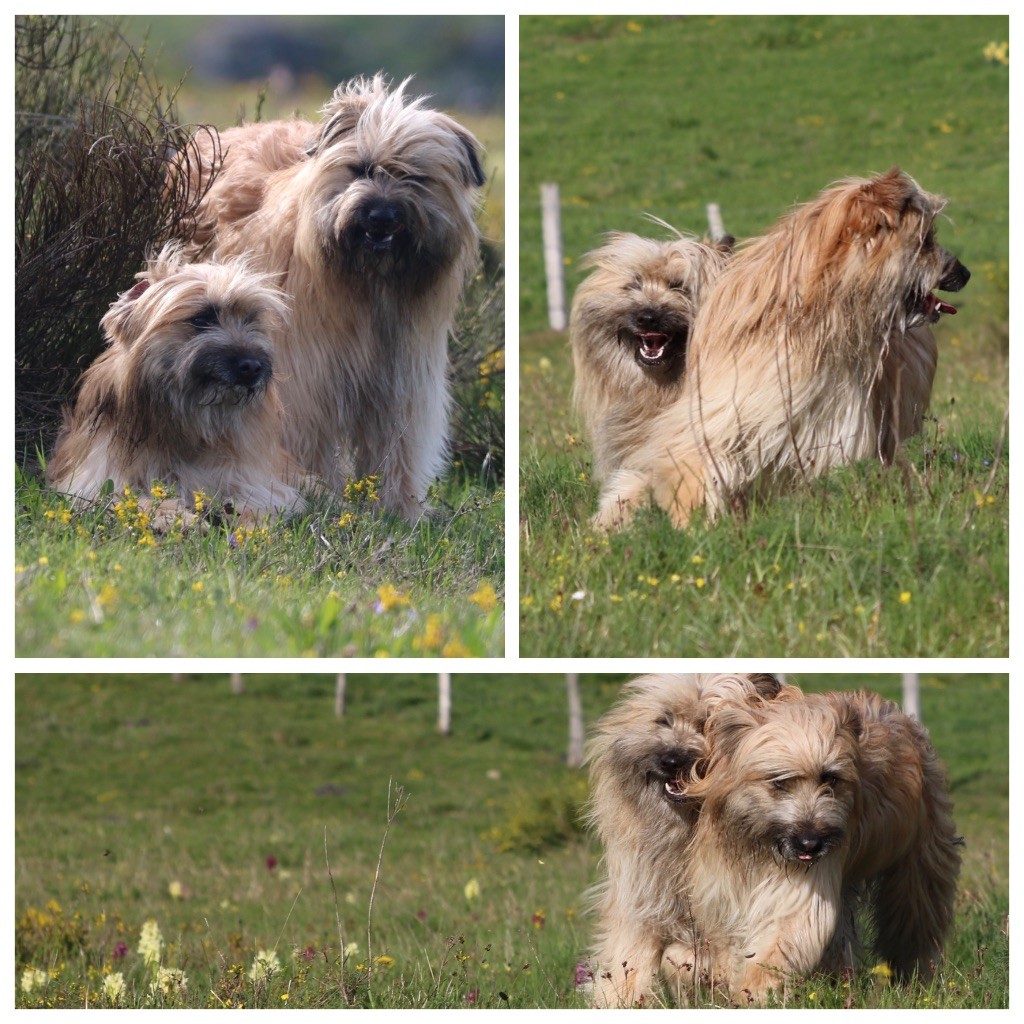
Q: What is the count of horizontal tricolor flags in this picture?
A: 0